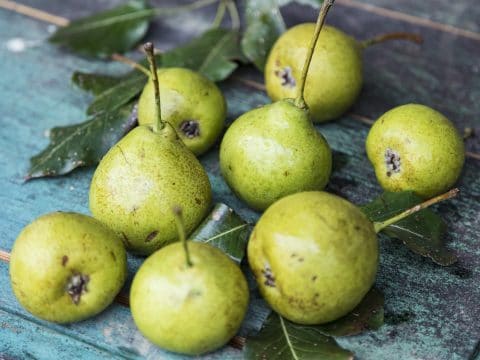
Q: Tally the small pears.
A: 8